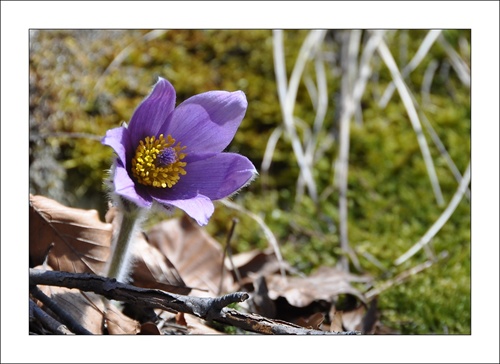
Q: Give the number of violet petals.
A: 6